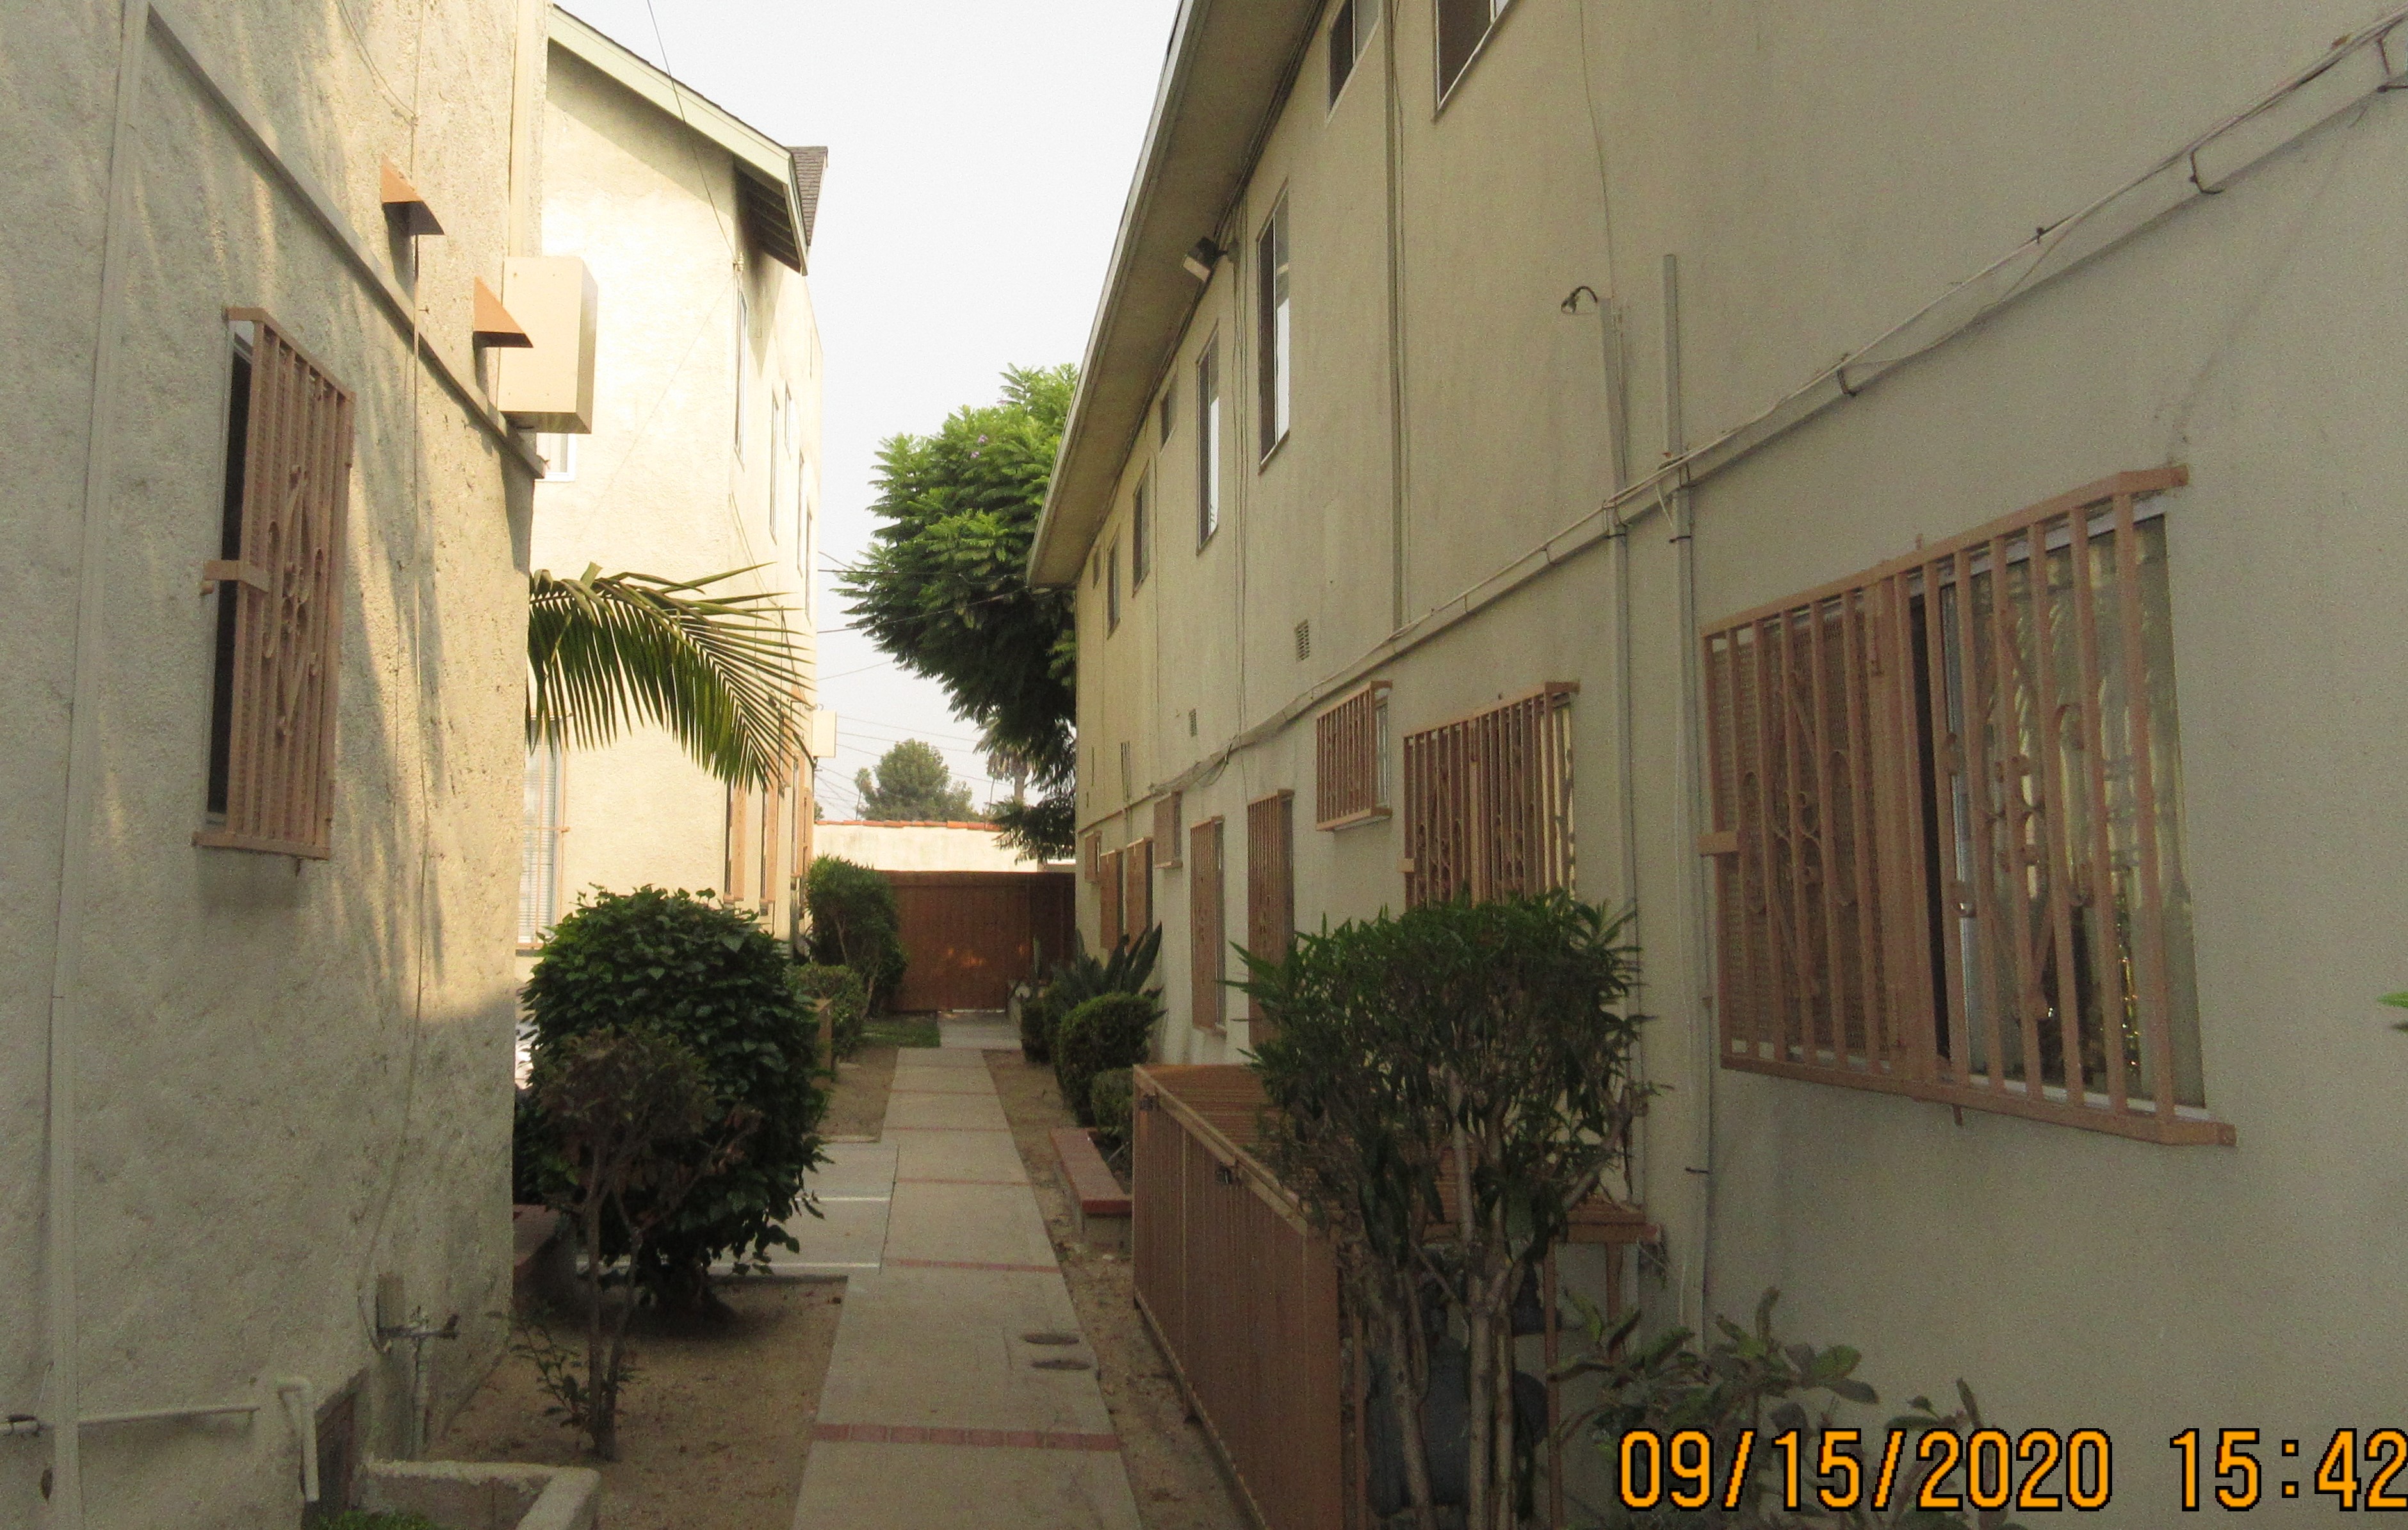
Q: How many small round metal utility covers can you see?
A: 2